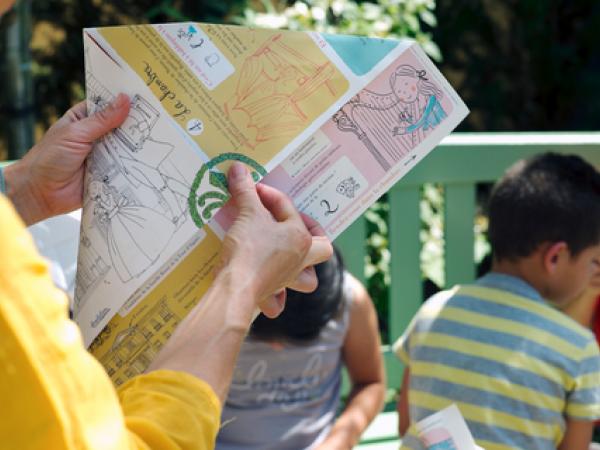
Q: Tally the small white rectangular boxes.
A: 3